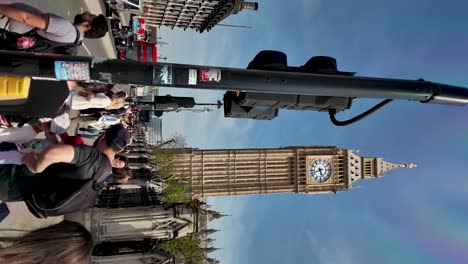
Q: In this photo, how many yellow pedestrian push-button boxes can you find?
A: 1